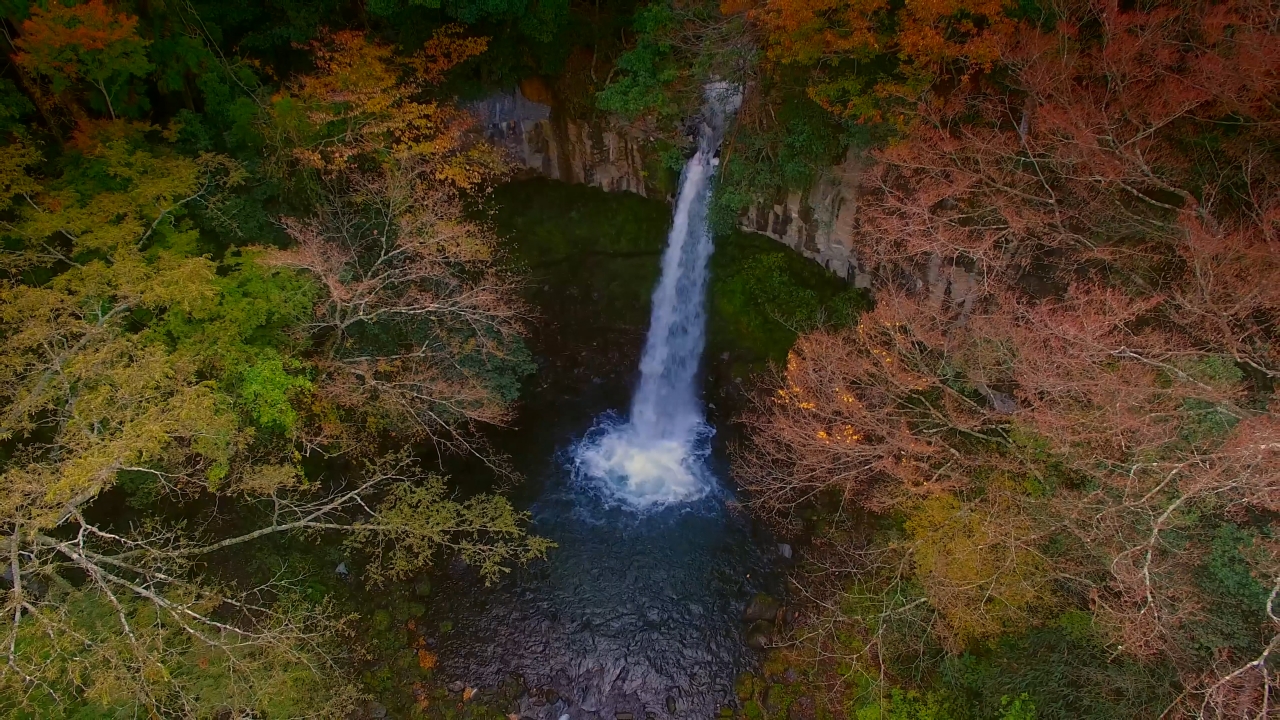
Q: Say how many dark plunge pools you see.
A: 1